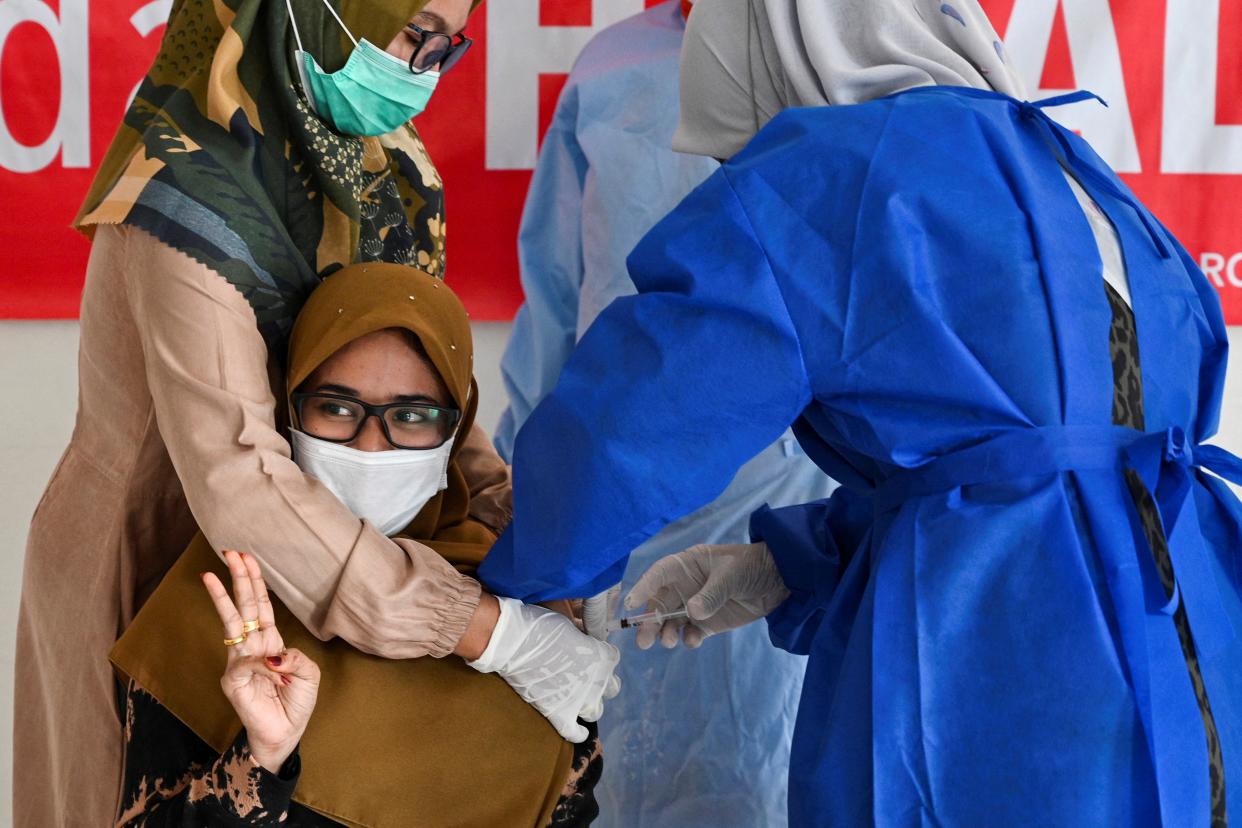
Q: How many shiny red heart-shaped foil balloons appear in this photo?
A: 0